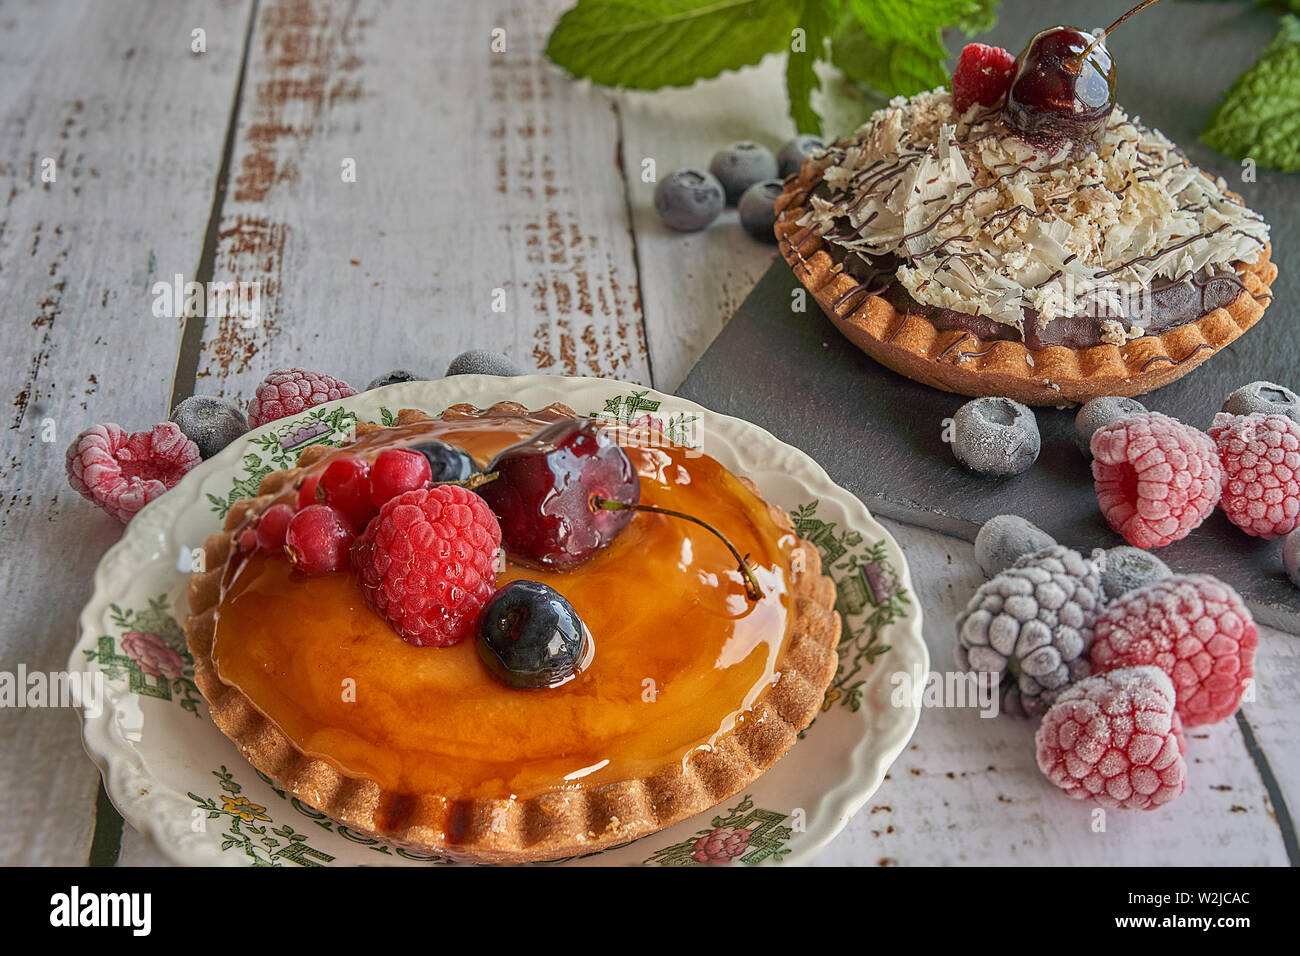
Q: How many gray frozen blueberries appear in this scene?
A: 13